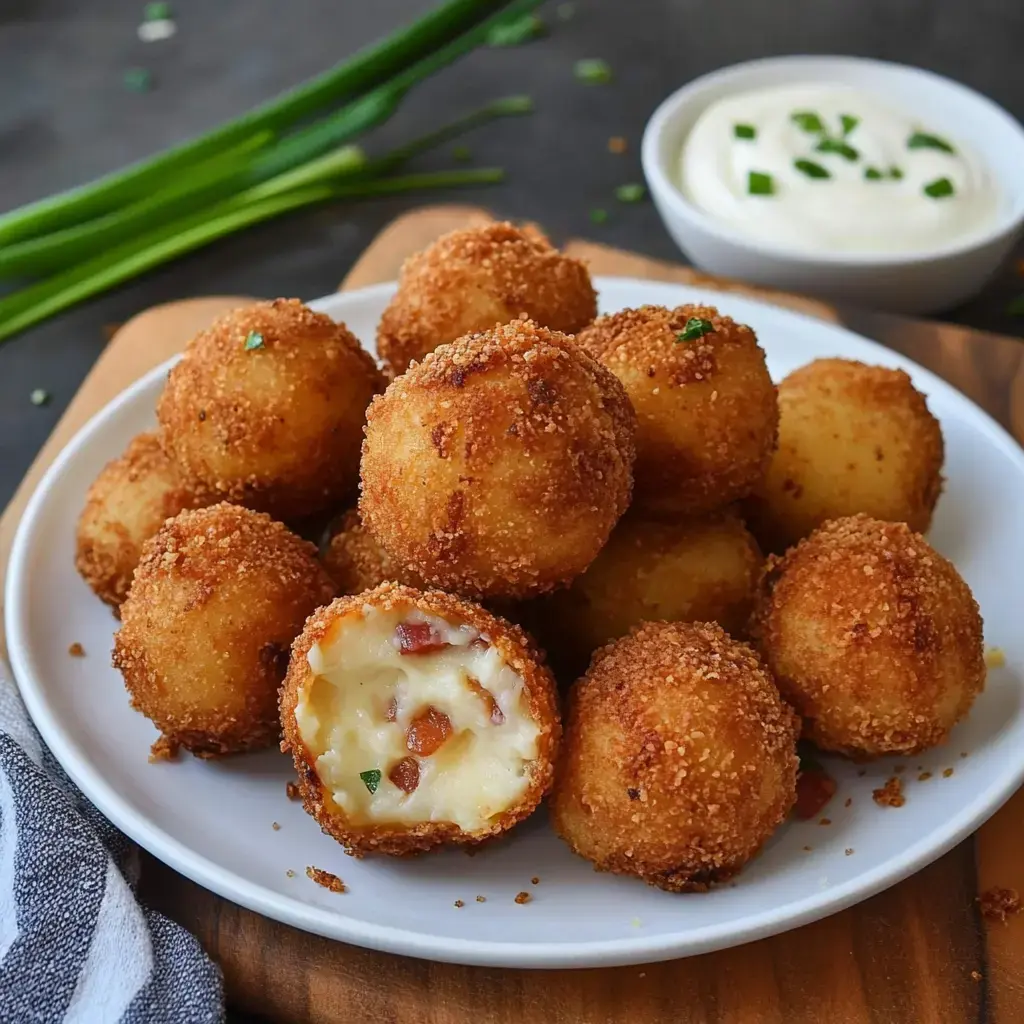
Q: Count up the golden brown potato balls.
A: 12